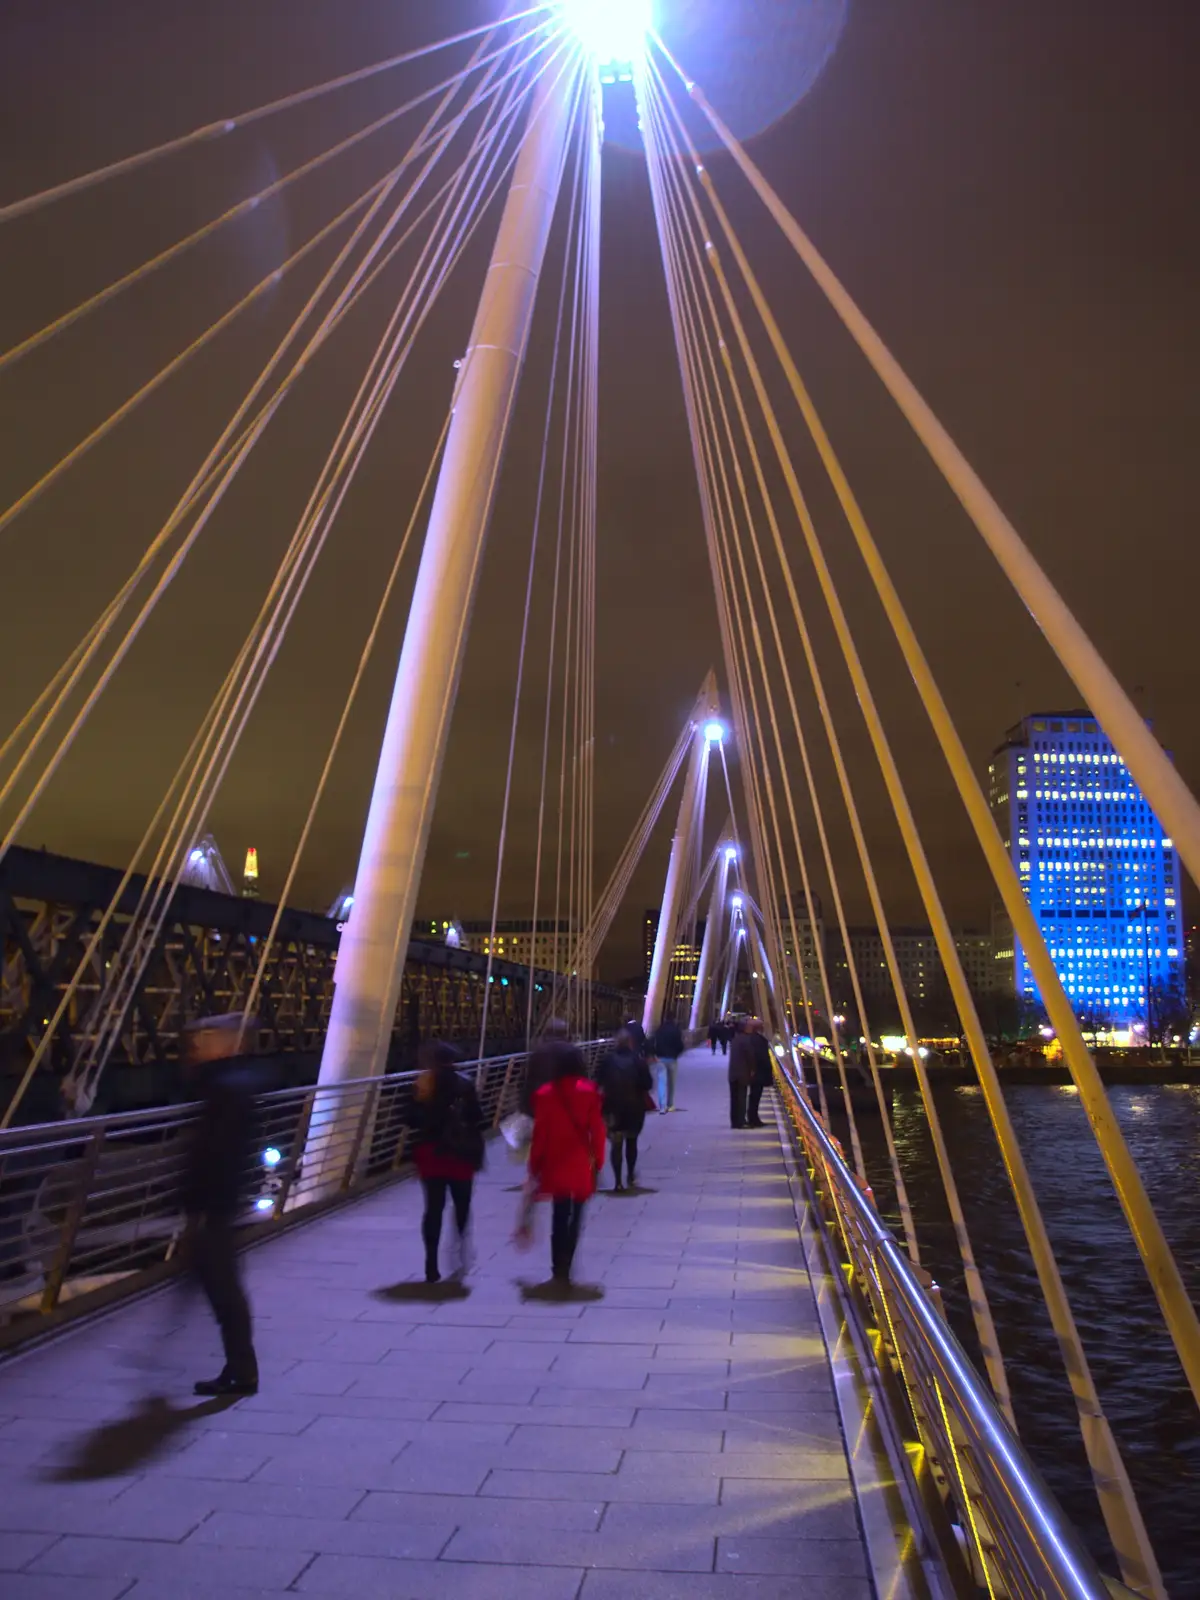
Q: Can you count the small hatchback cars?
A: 0